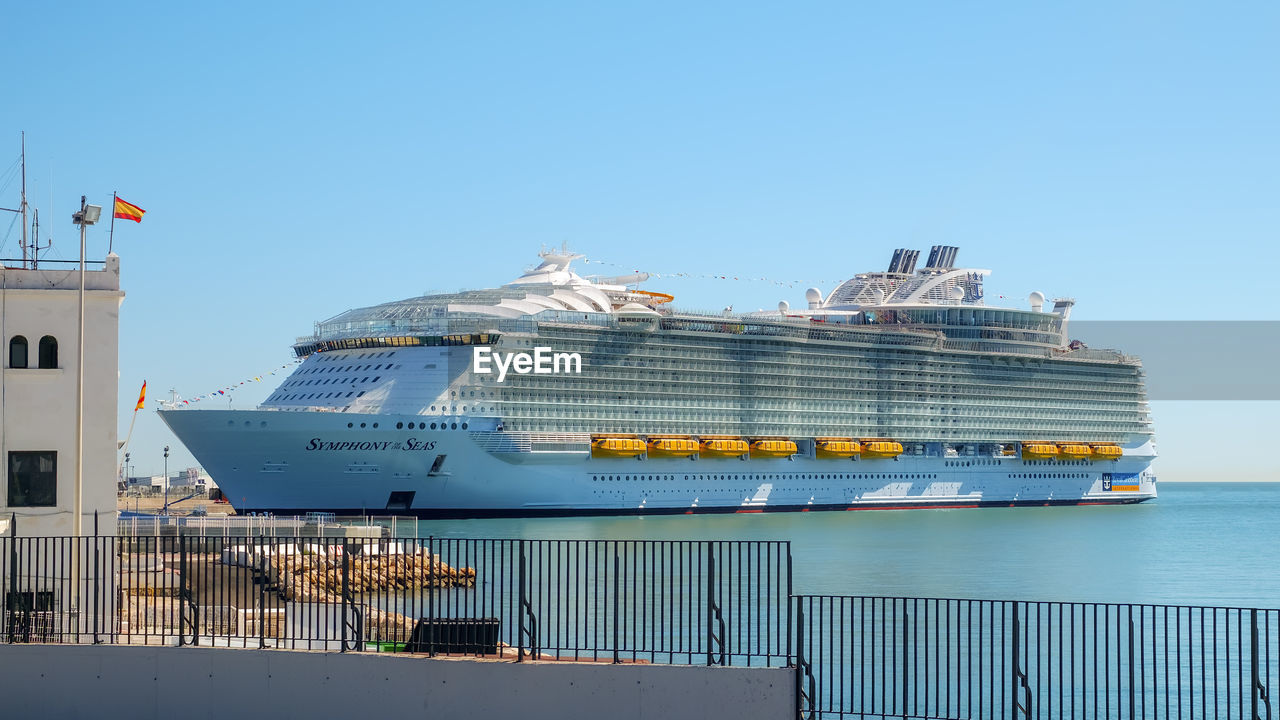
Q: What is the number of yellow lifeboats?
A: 9